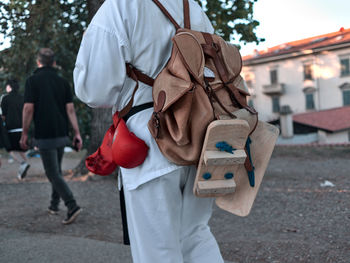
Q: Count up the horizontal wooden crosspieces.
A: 2